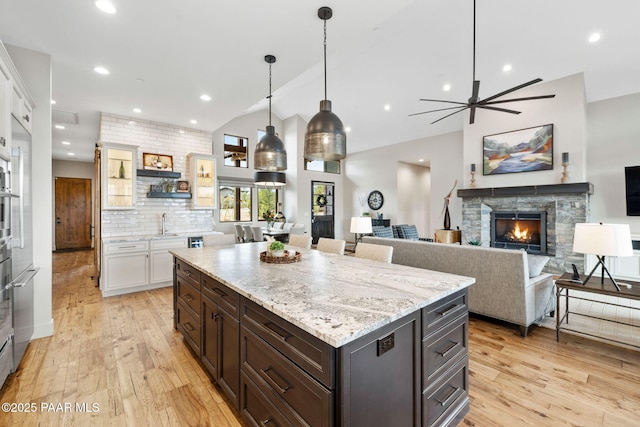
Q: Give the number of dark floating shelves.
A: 2